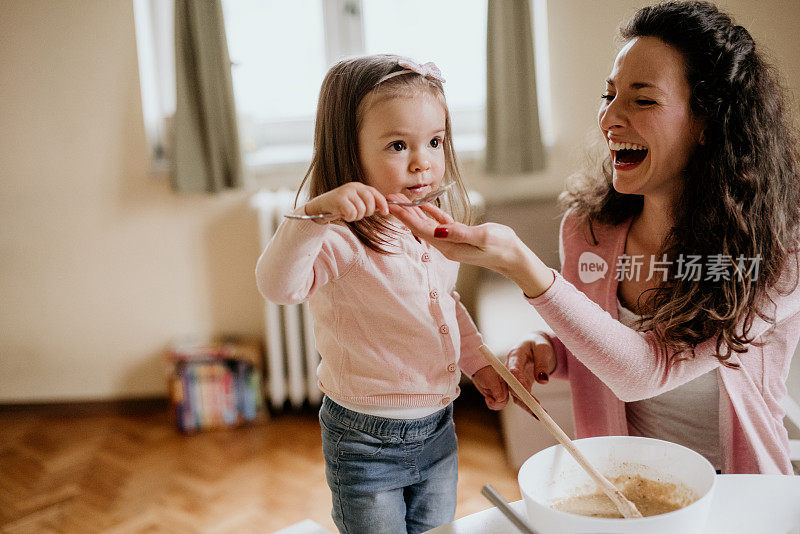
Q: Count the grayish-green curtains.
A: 2